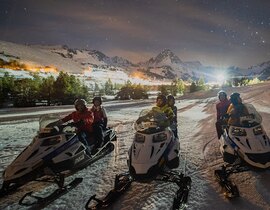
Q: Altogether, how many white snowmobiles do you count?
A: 3